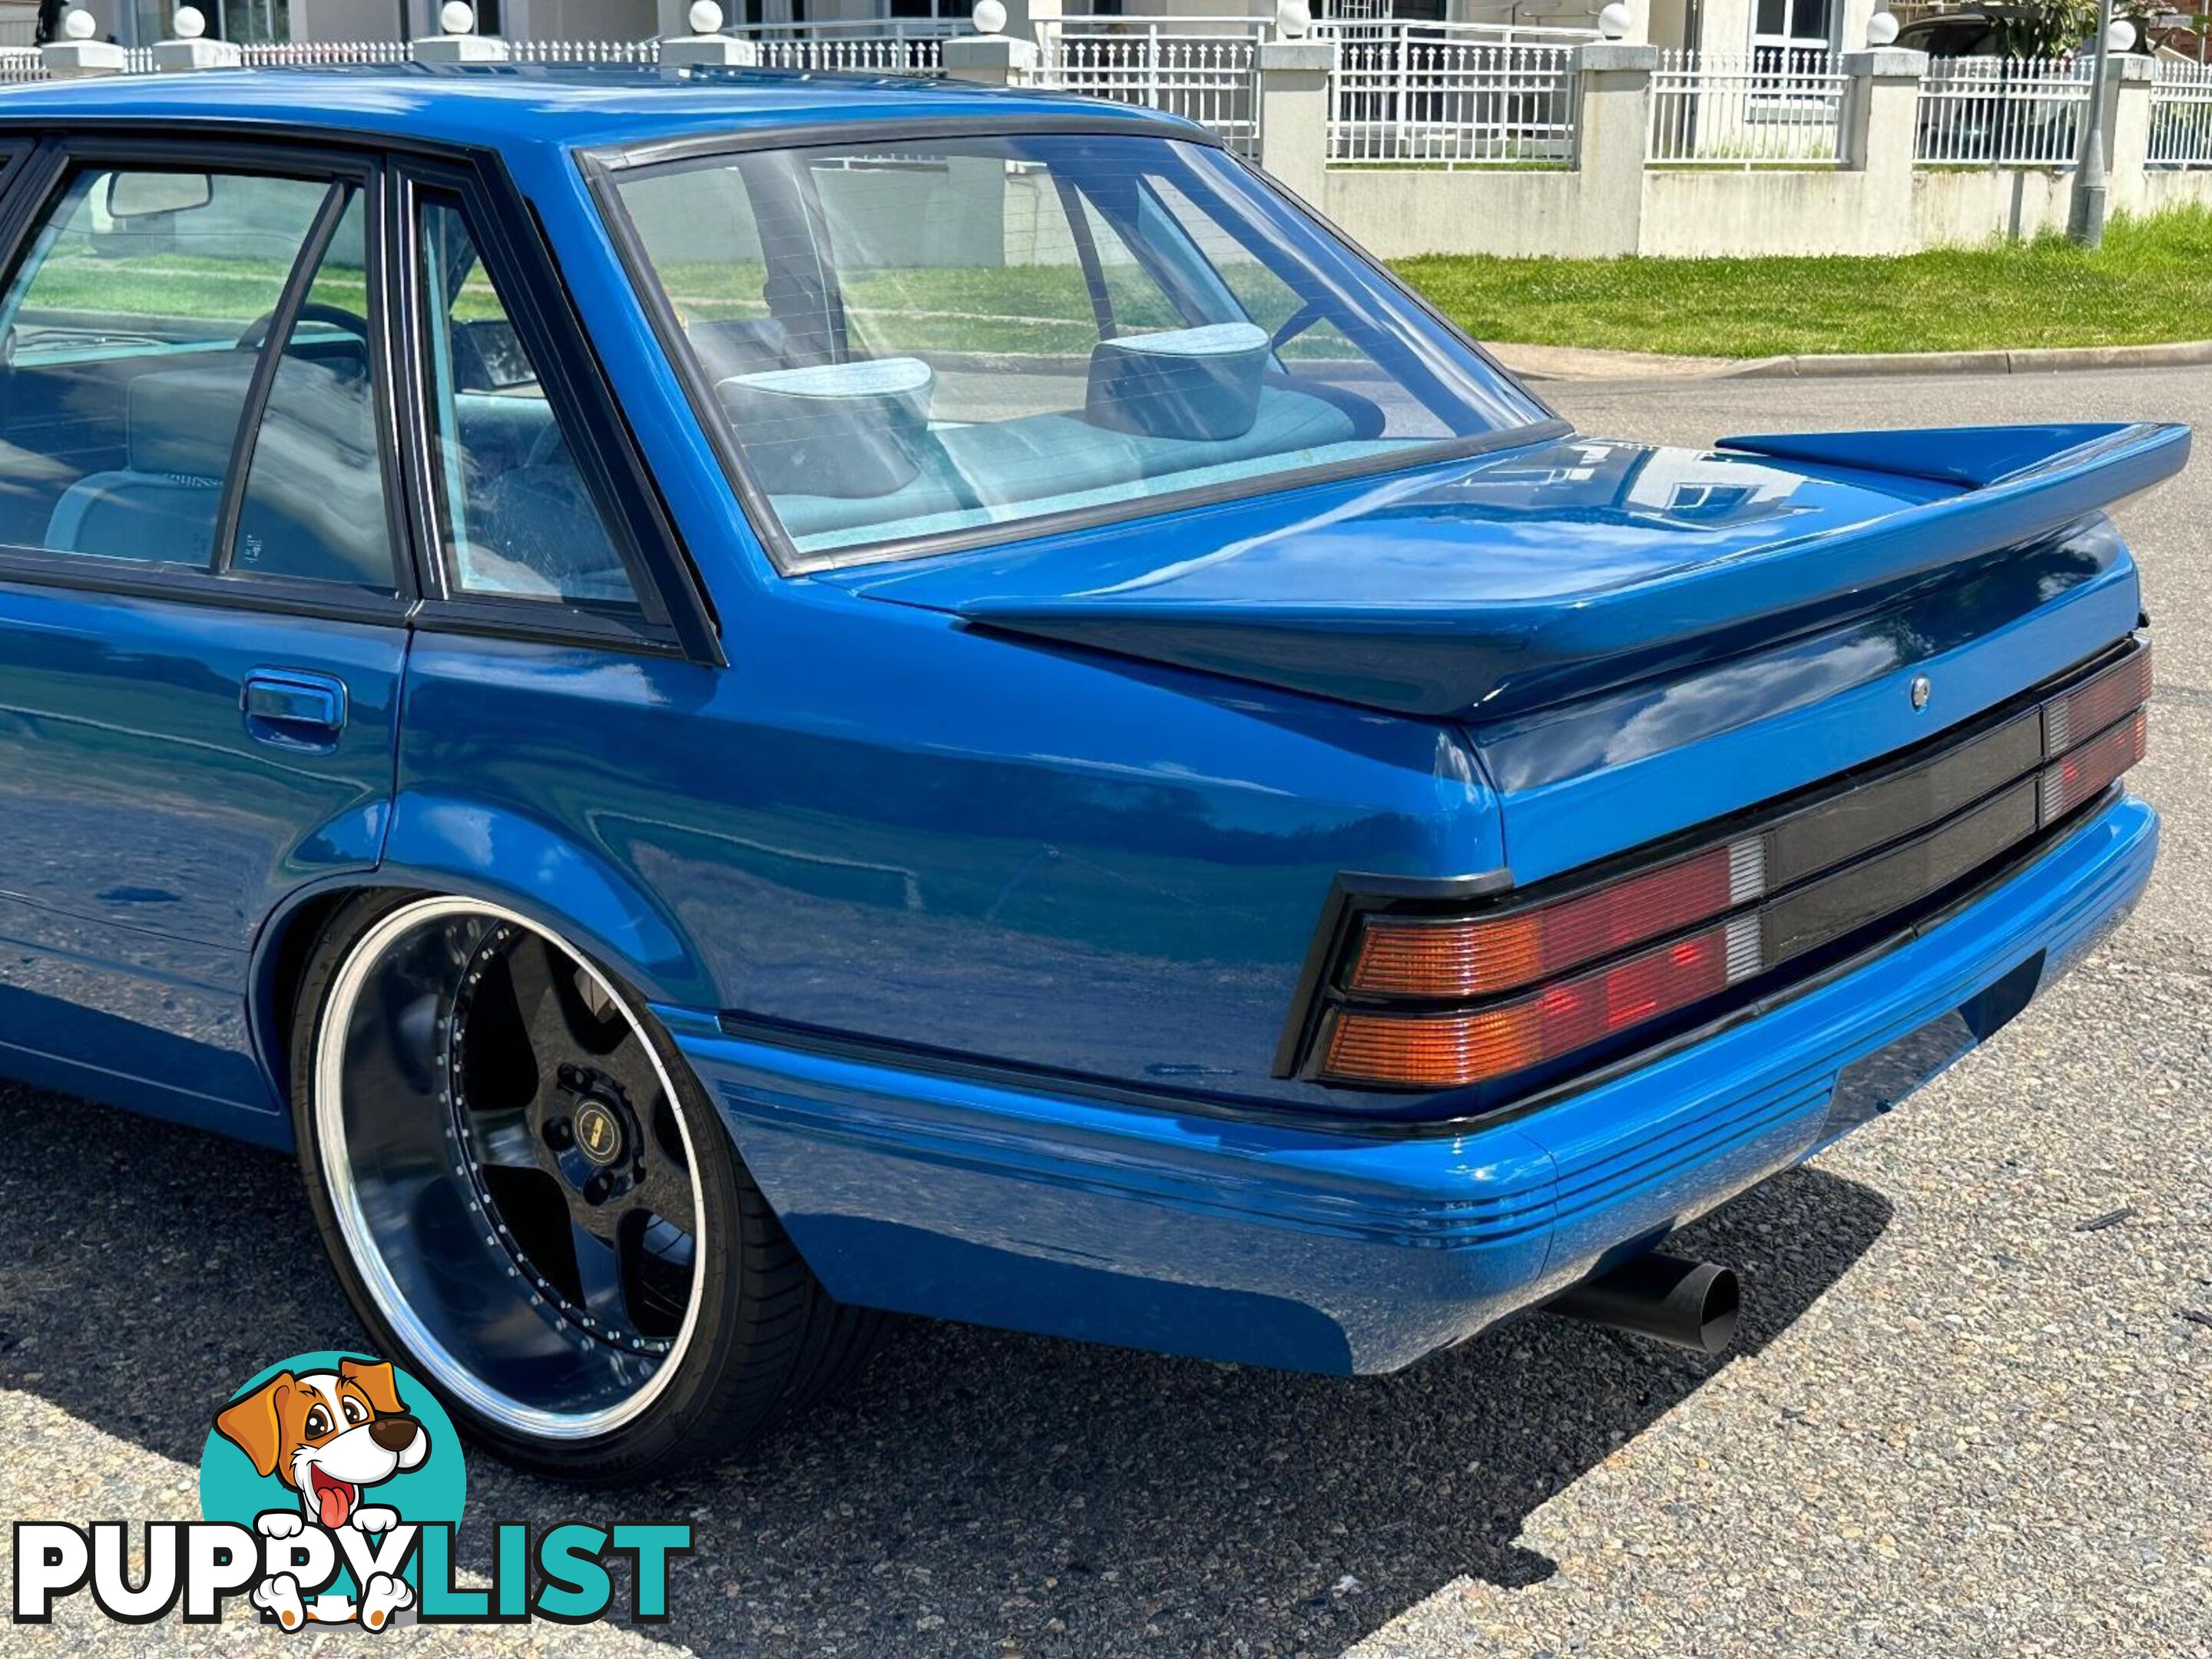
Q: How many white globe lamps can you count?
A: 9